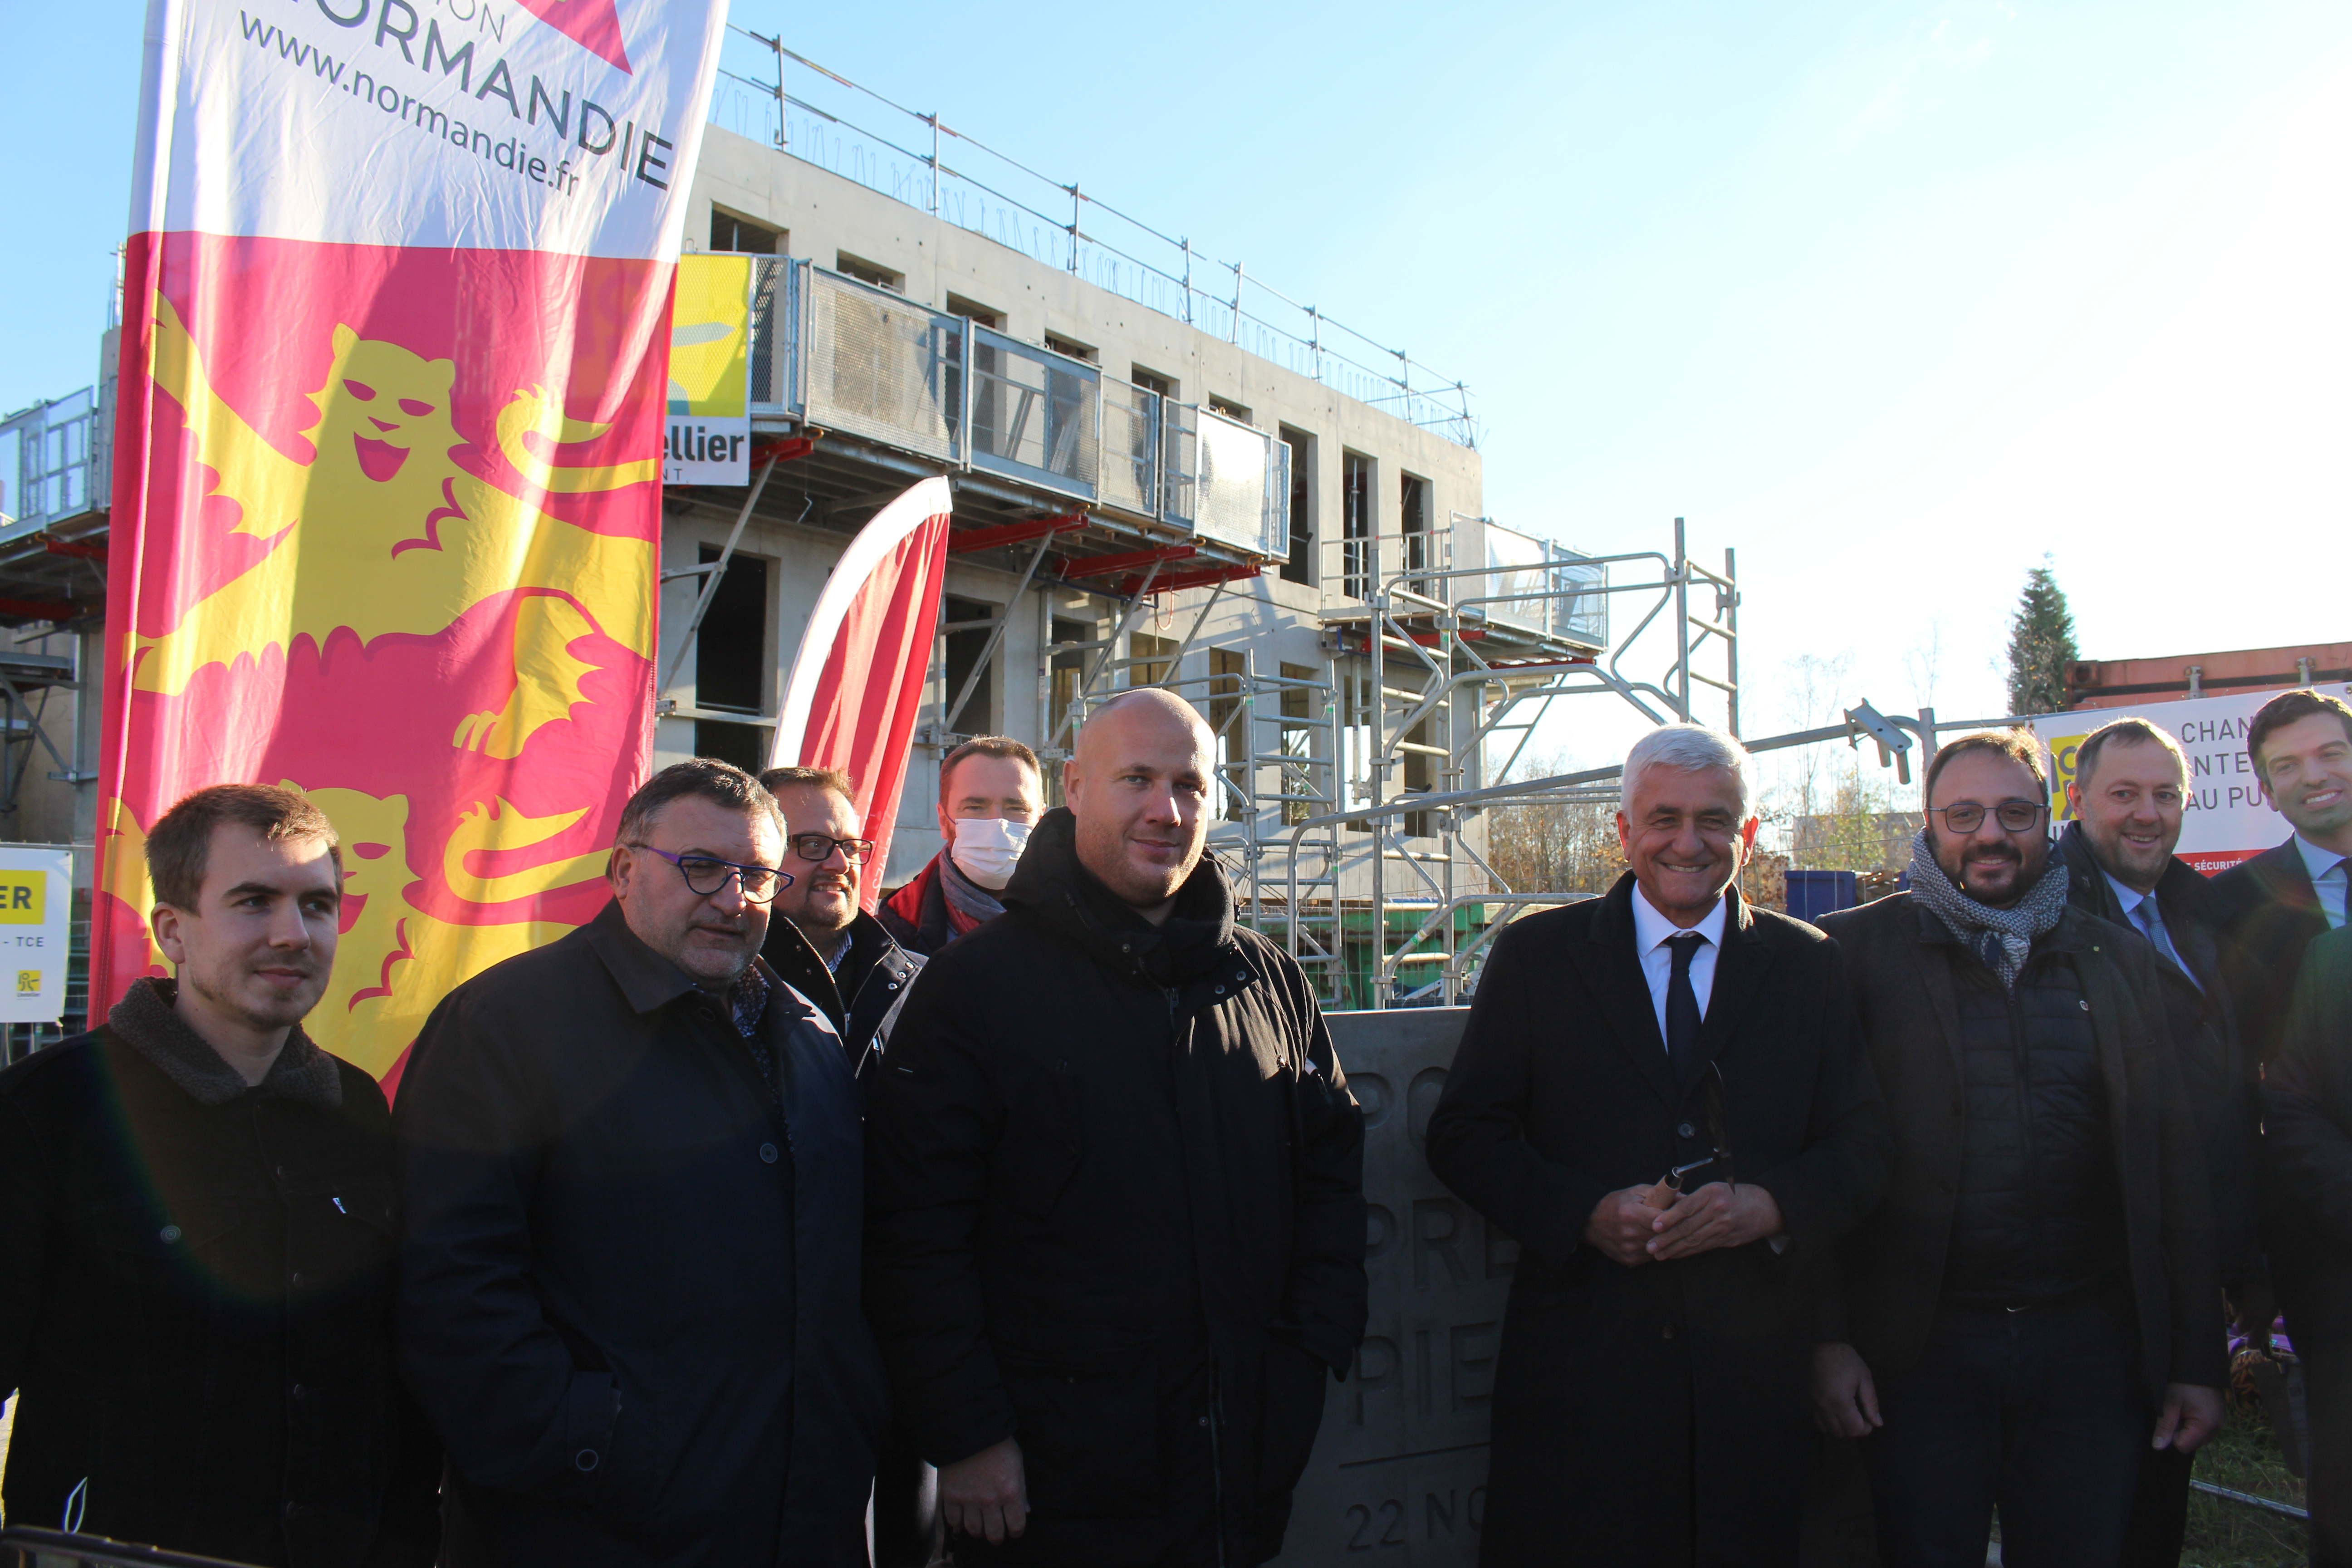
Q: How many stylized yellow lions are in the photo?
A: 2